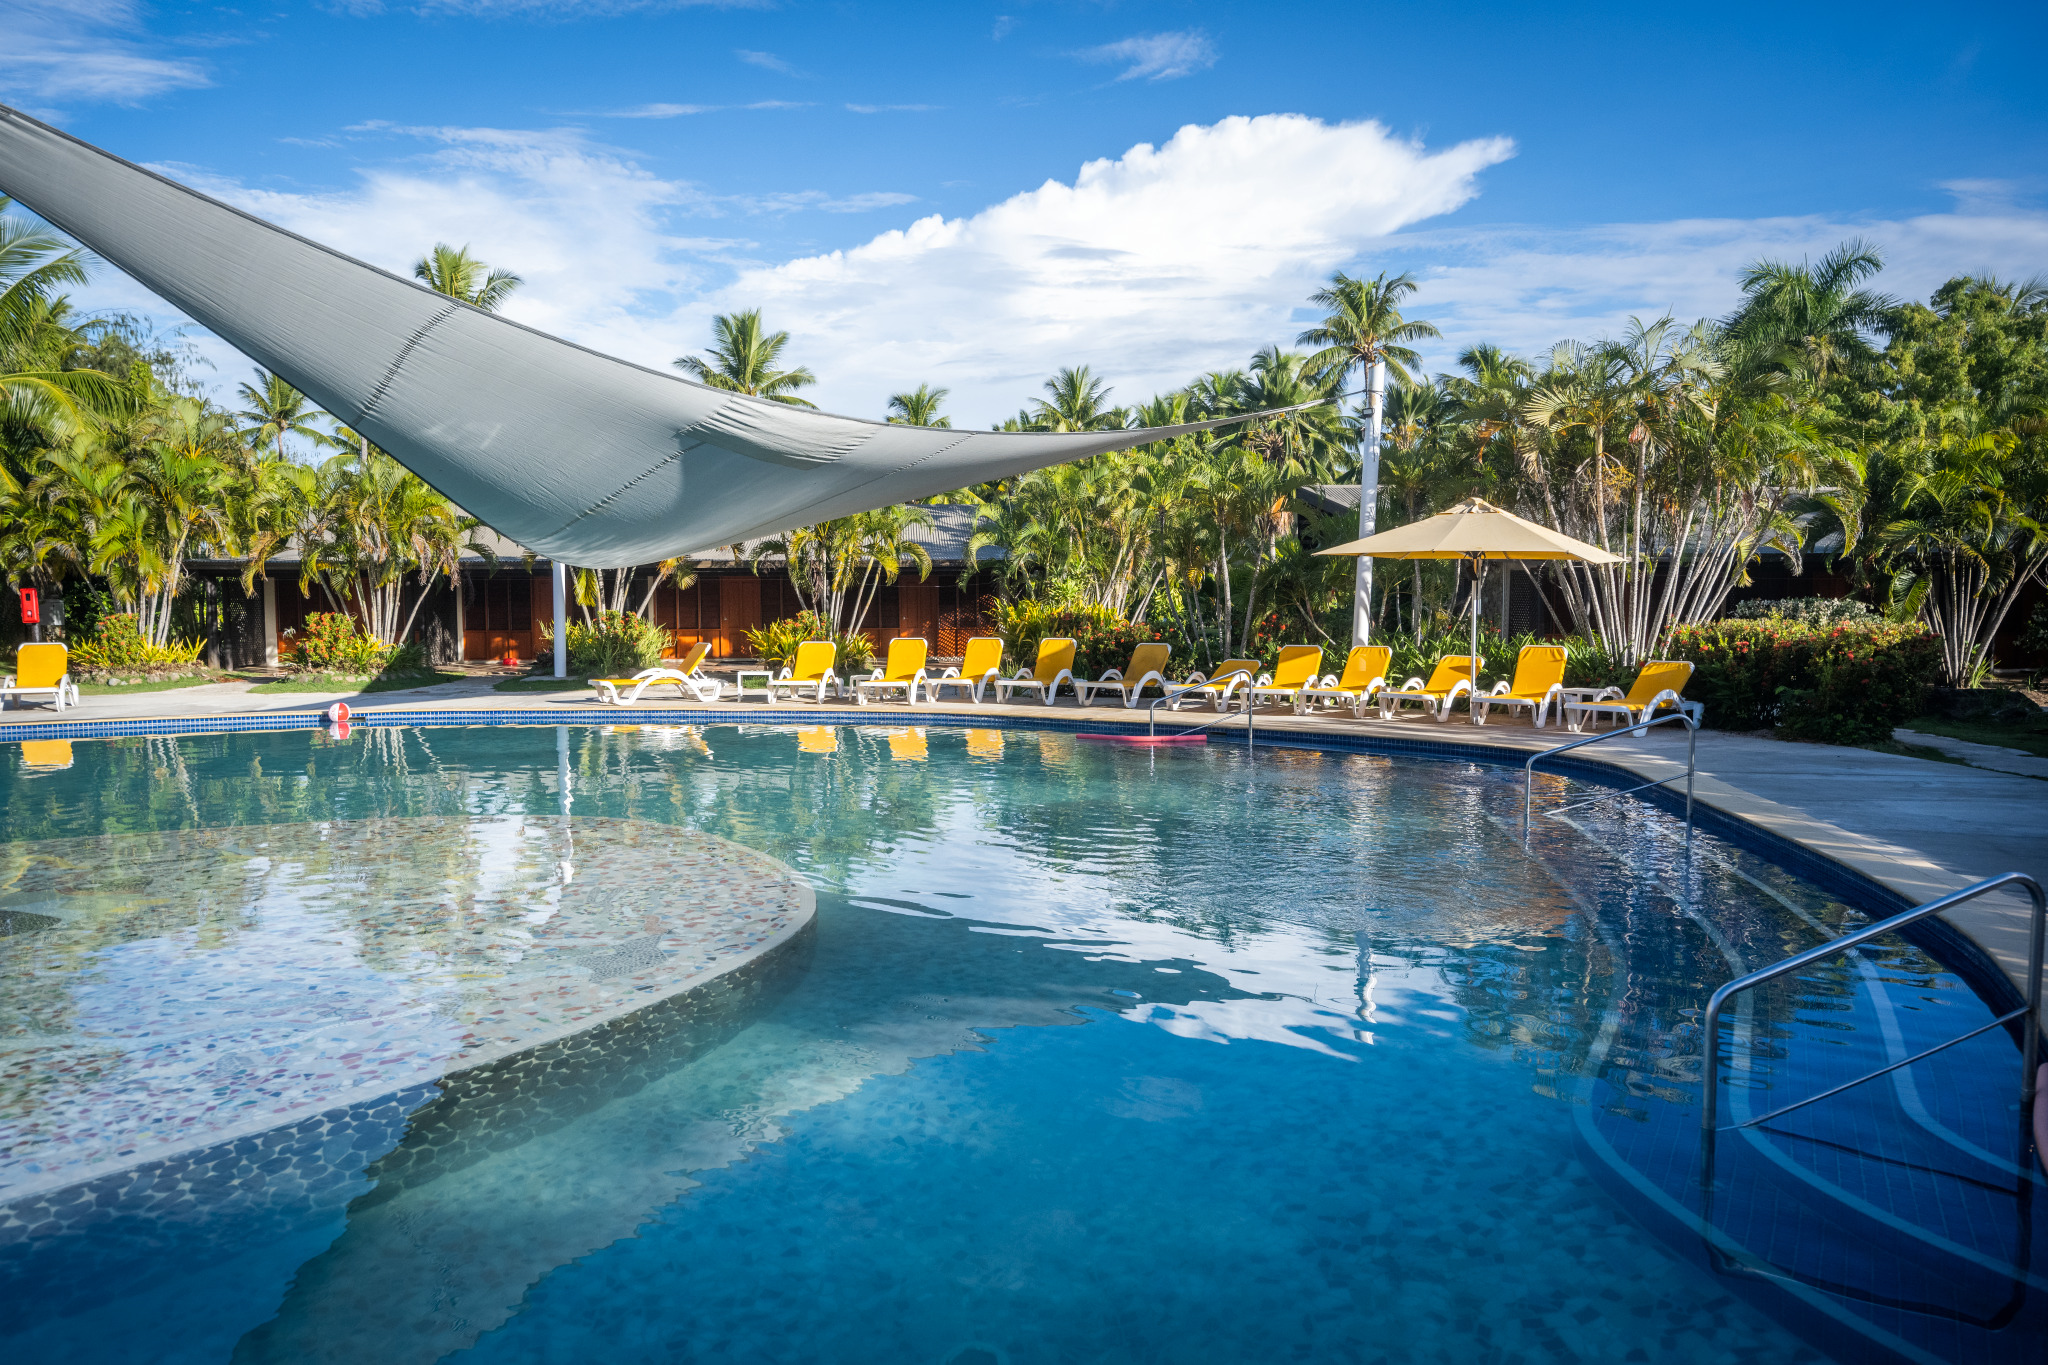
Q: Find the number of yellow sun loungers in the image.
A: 13